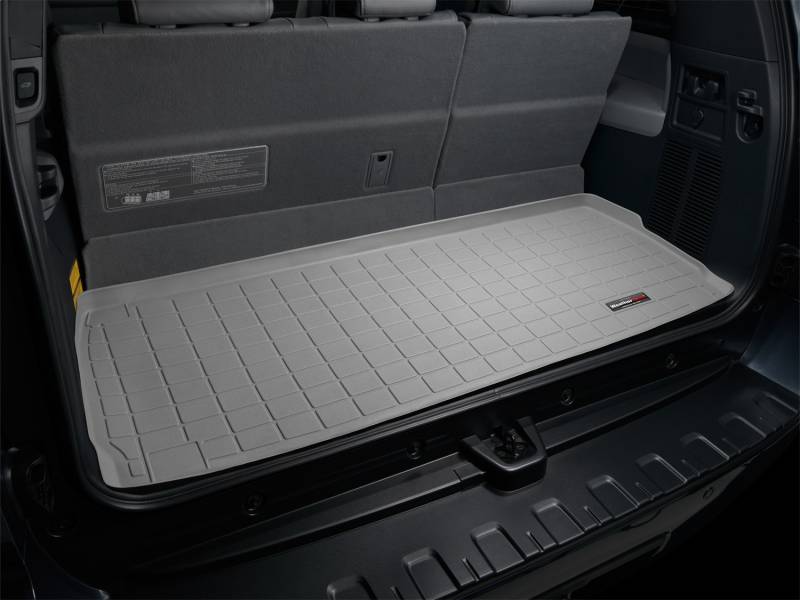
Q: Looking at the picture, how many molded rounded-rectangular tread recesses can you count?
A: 9